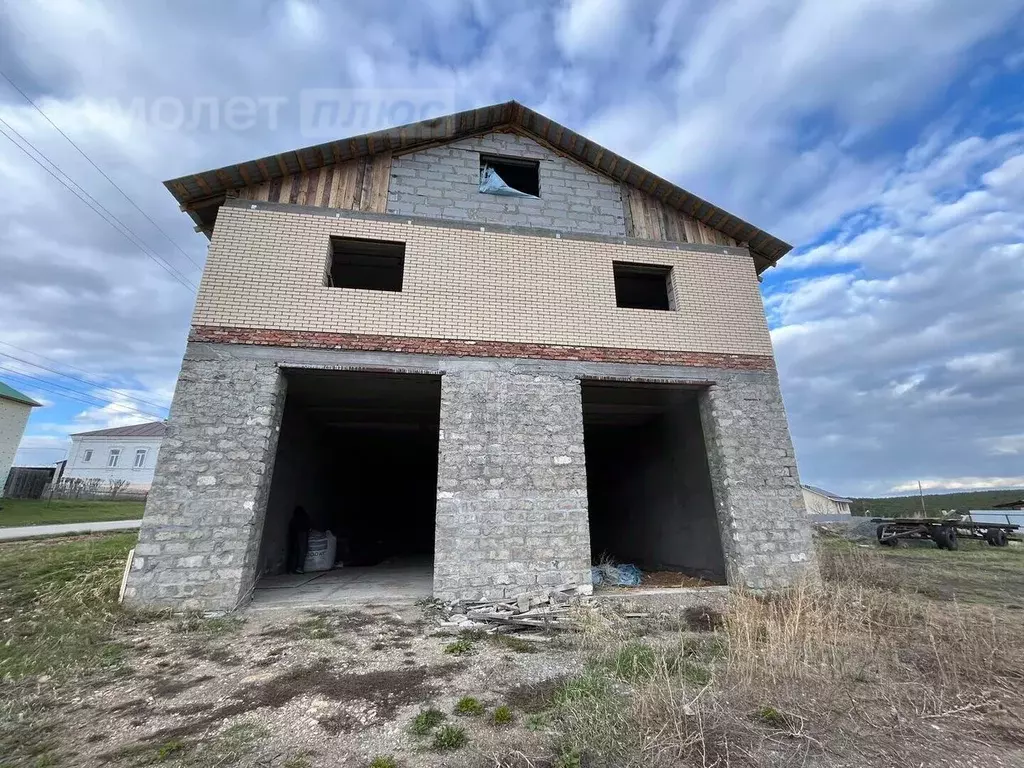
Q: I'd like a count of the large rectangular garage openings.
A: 2